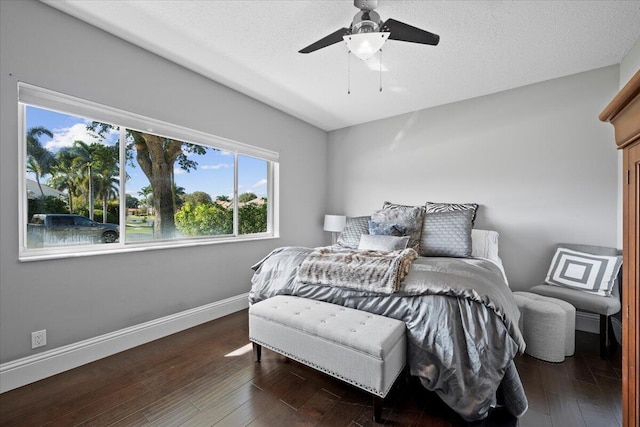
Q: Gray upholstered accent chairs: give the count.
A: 1